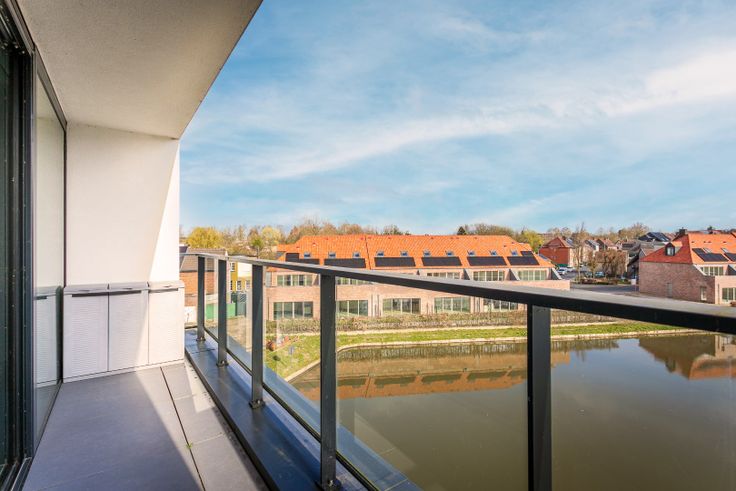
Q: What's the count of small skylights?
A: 12